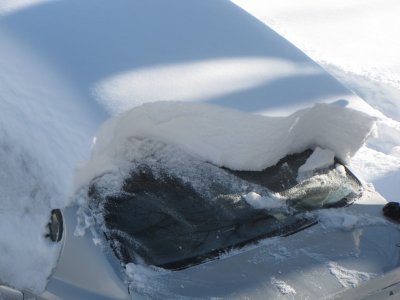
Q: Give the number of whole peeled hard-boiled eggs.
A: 0